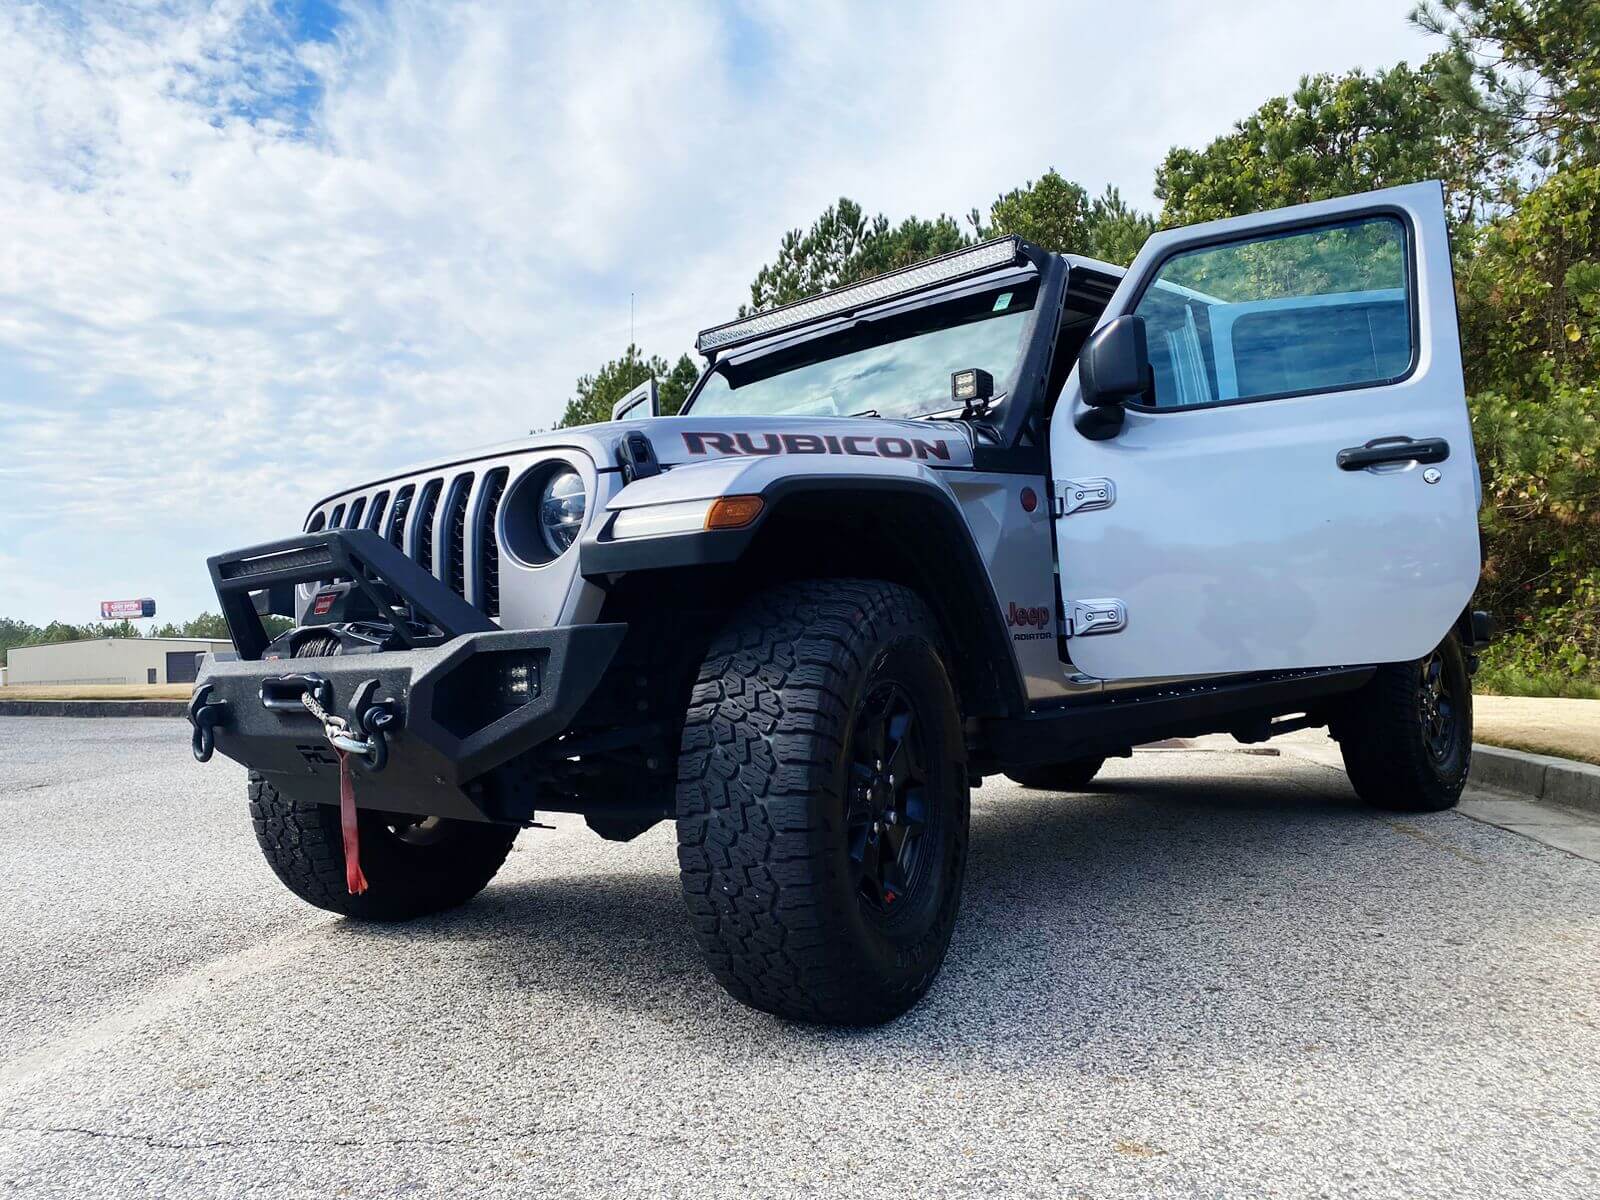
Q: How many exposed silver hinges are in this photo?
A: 2